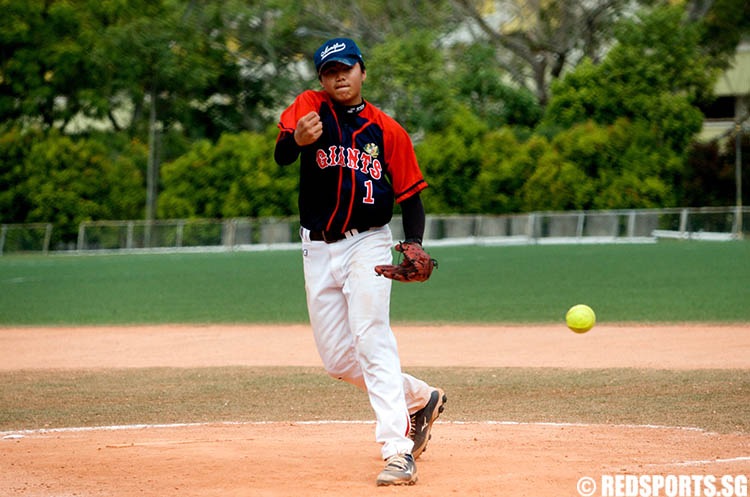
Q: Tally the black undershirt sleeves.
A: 2